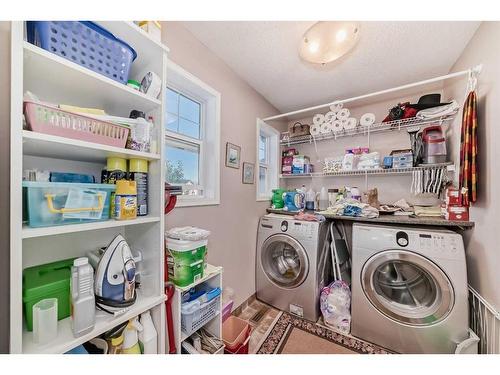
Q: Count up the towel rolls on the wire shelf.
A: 9